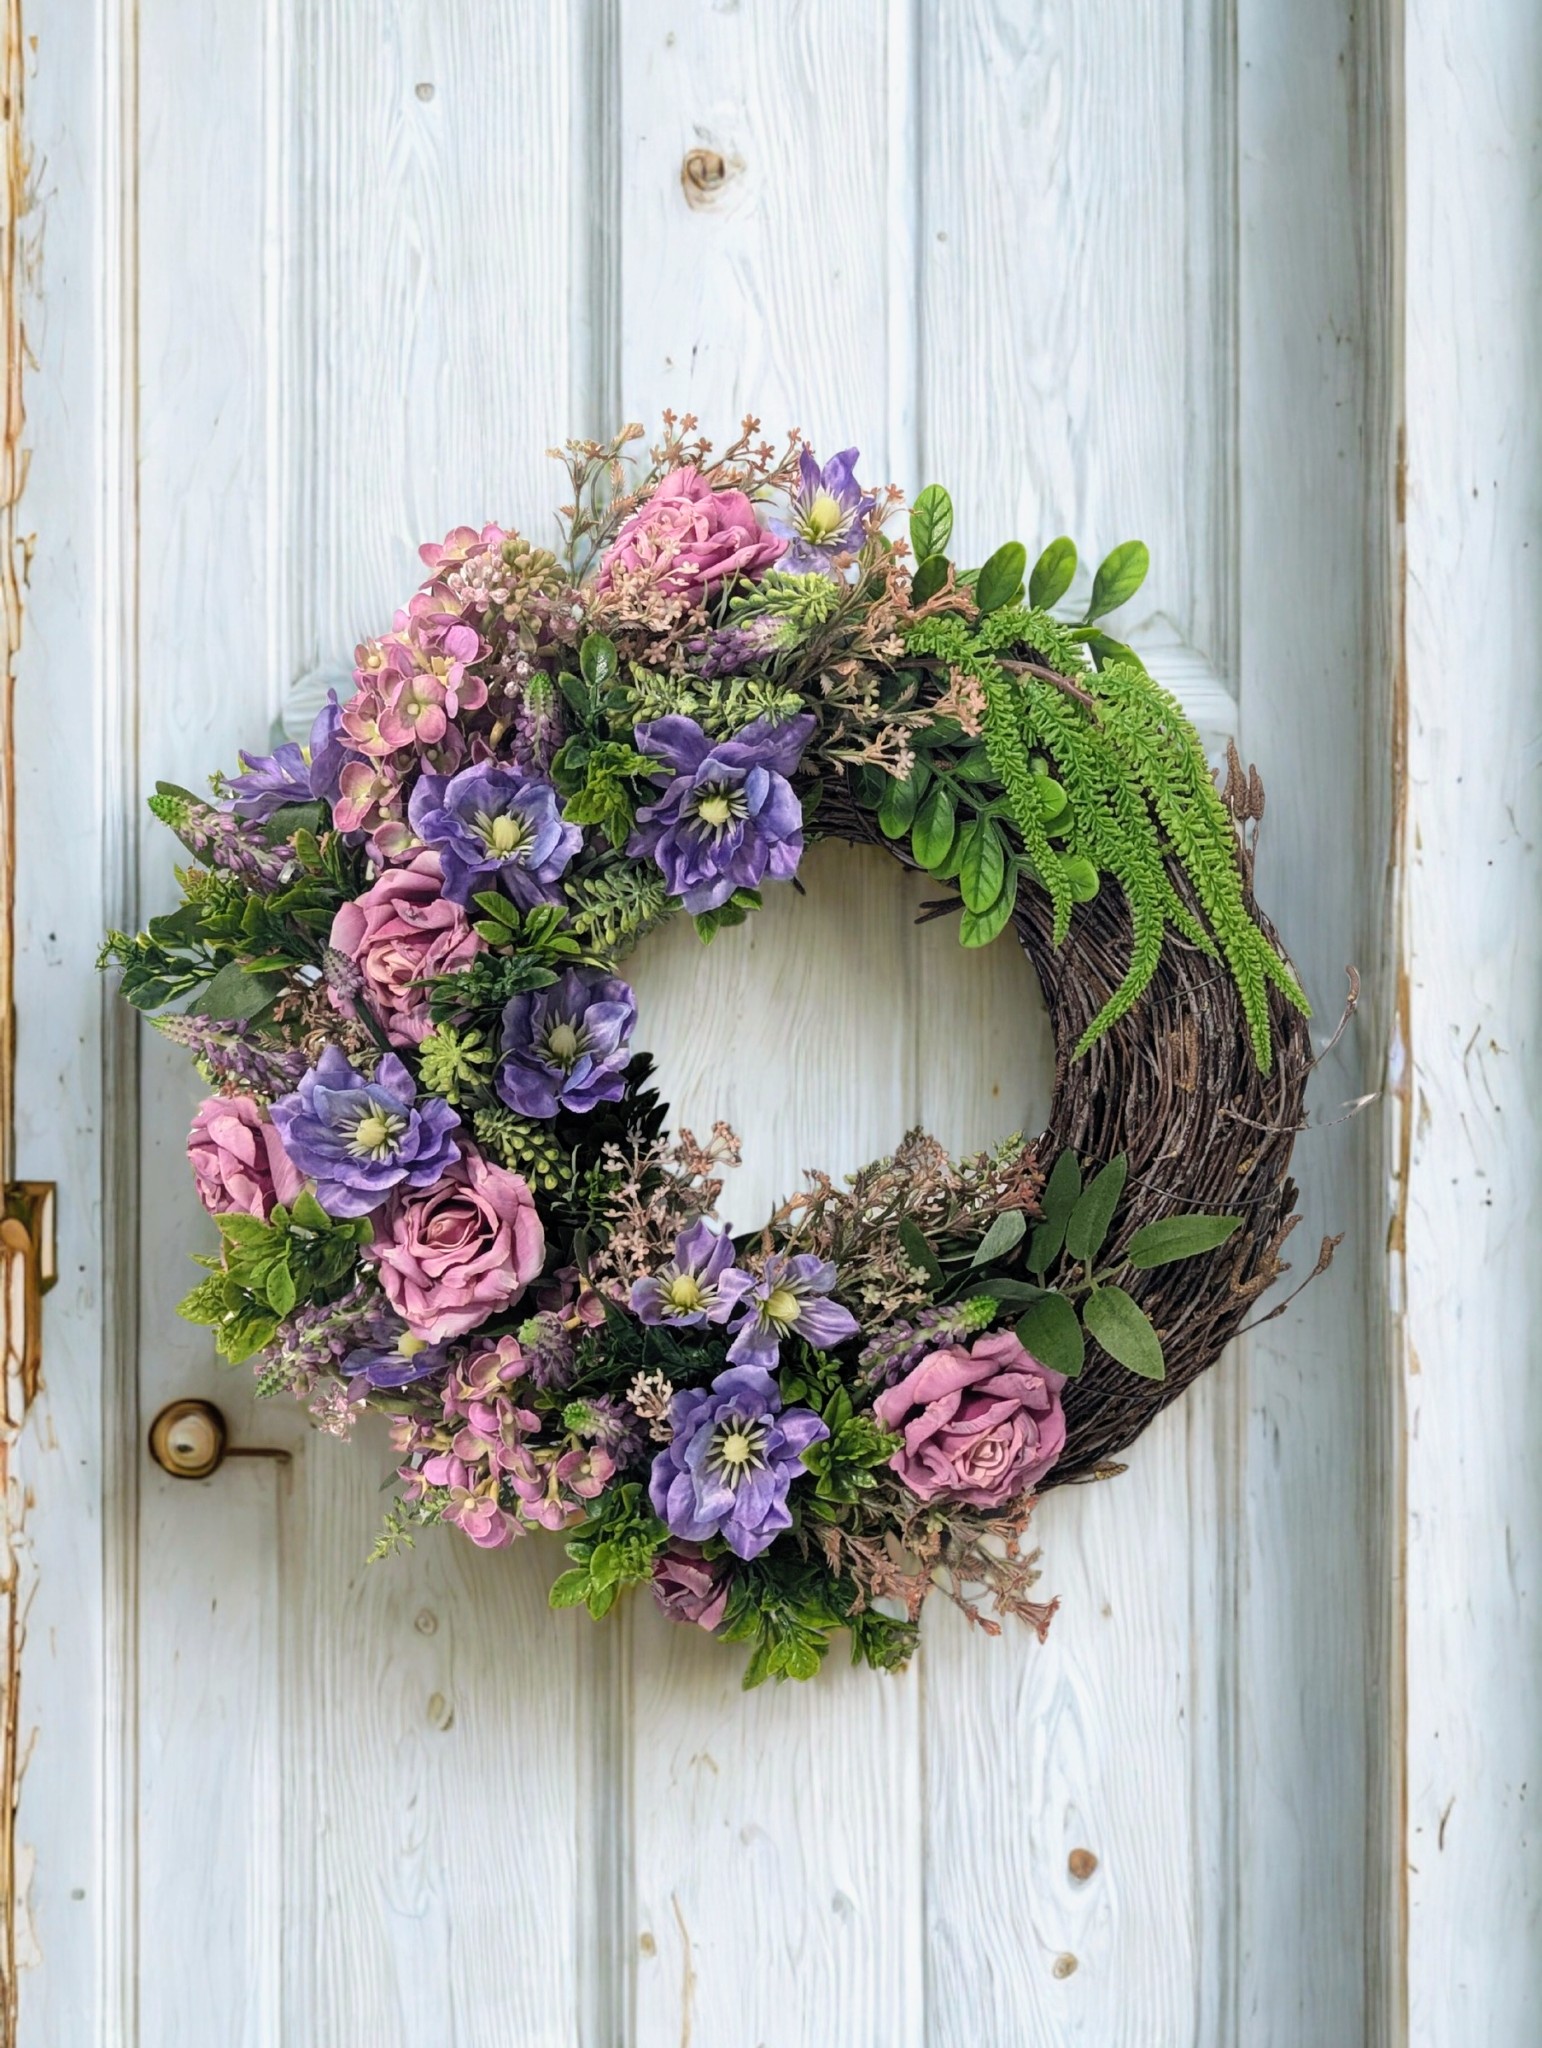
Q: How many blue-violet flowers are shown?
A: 10